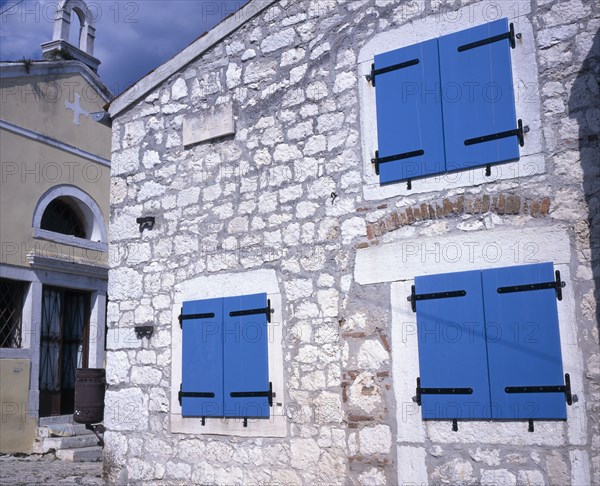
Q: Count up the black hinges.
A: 12